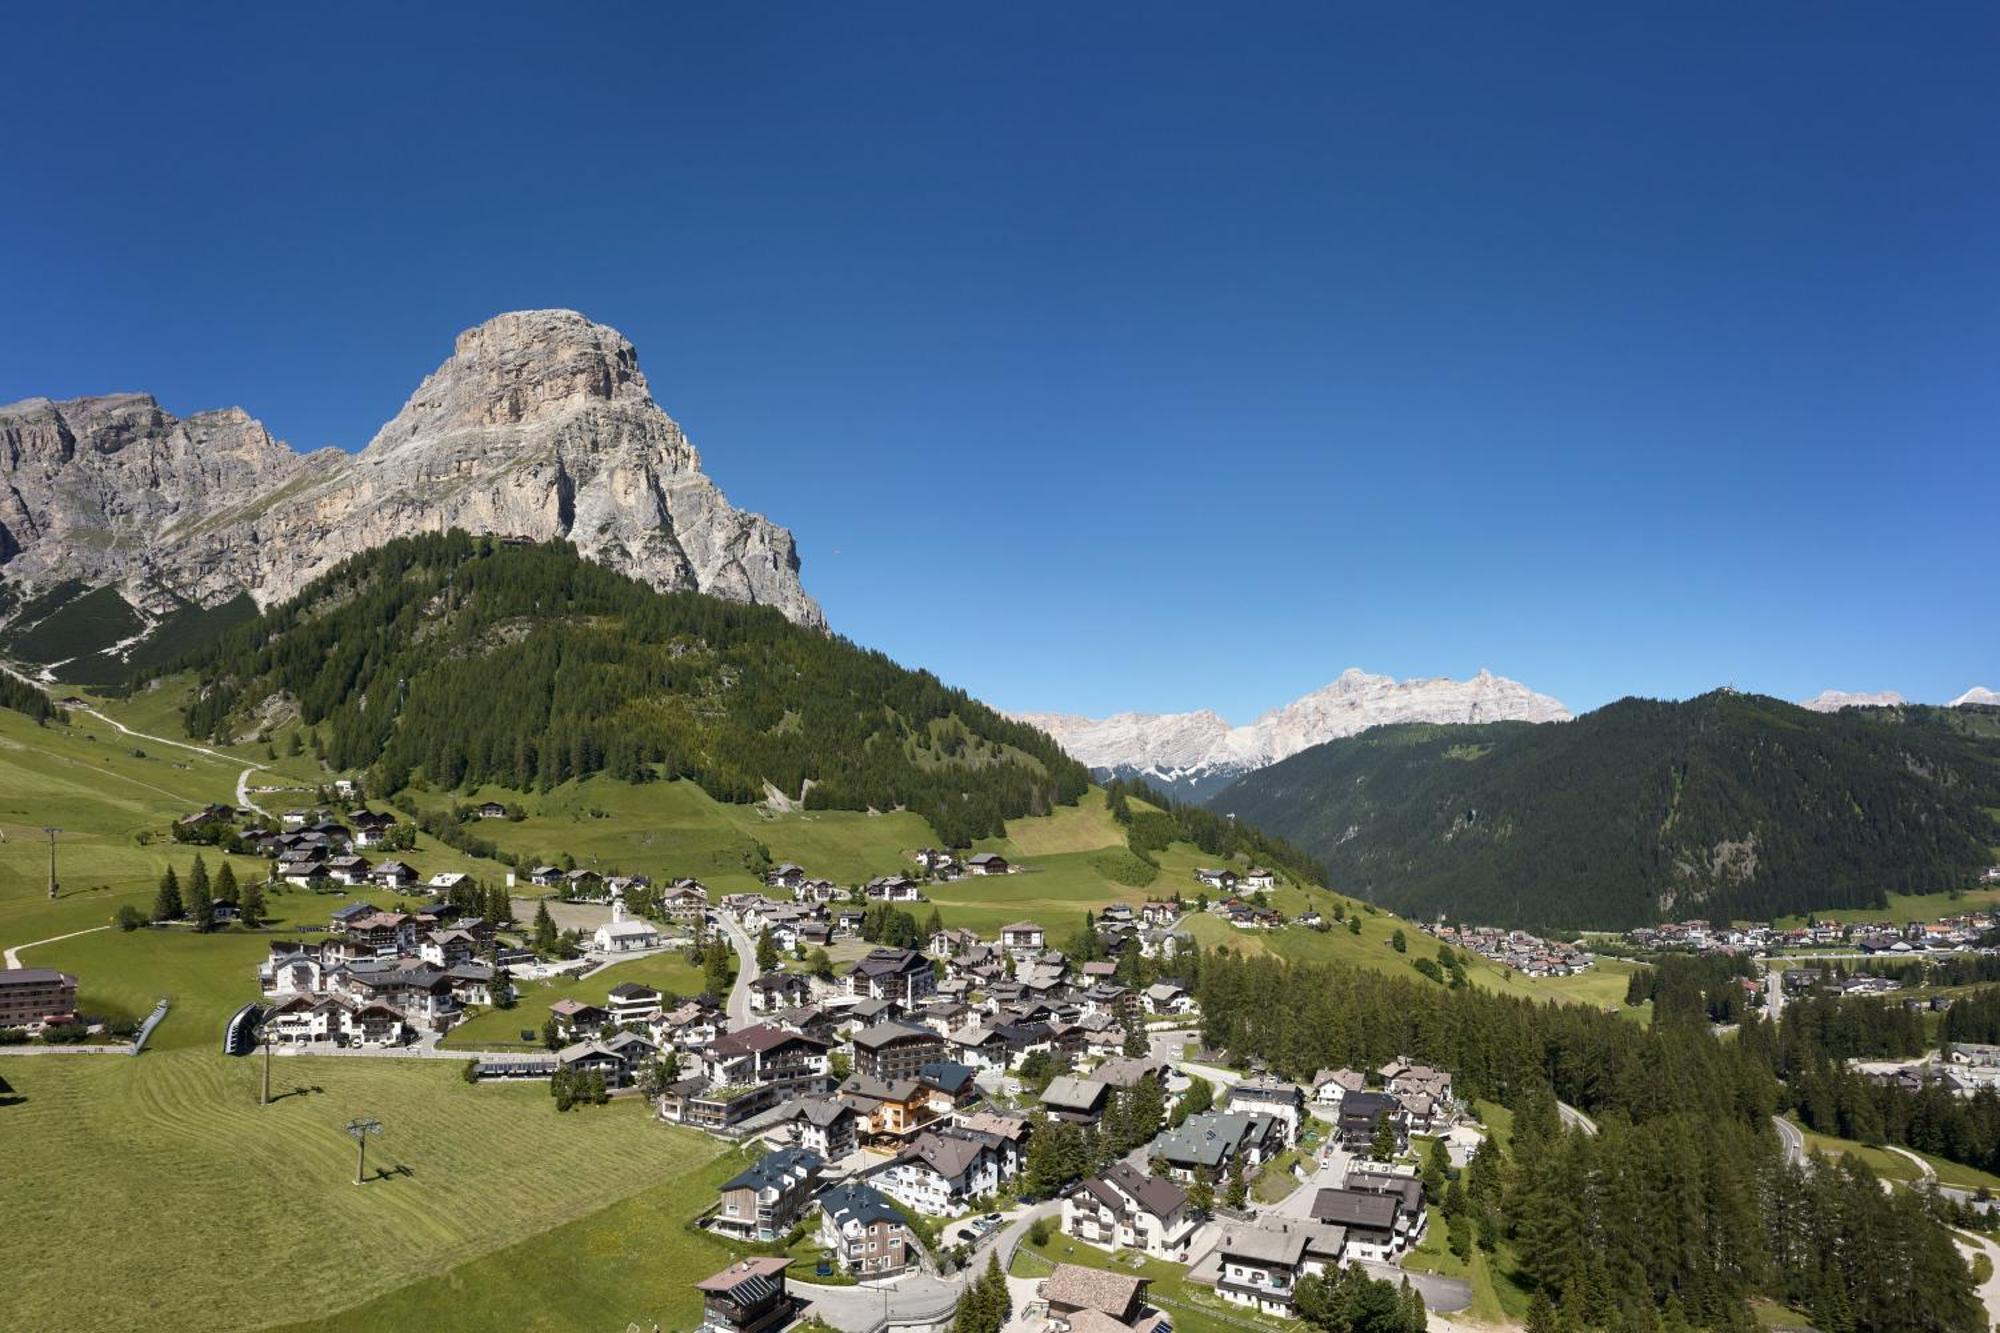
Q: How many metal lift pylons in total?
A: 3